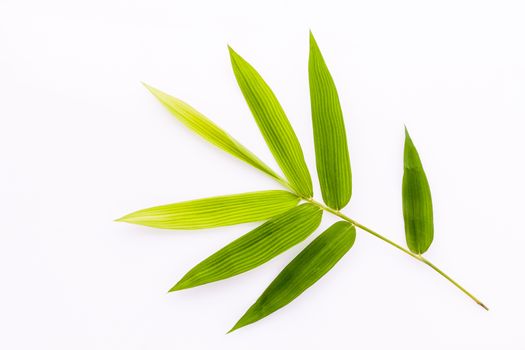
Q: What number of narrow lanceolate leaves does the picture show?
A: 7